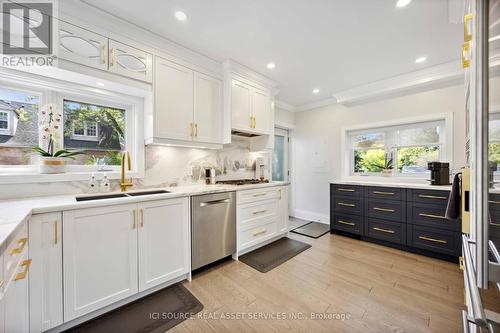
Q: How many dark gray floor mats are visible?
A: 3